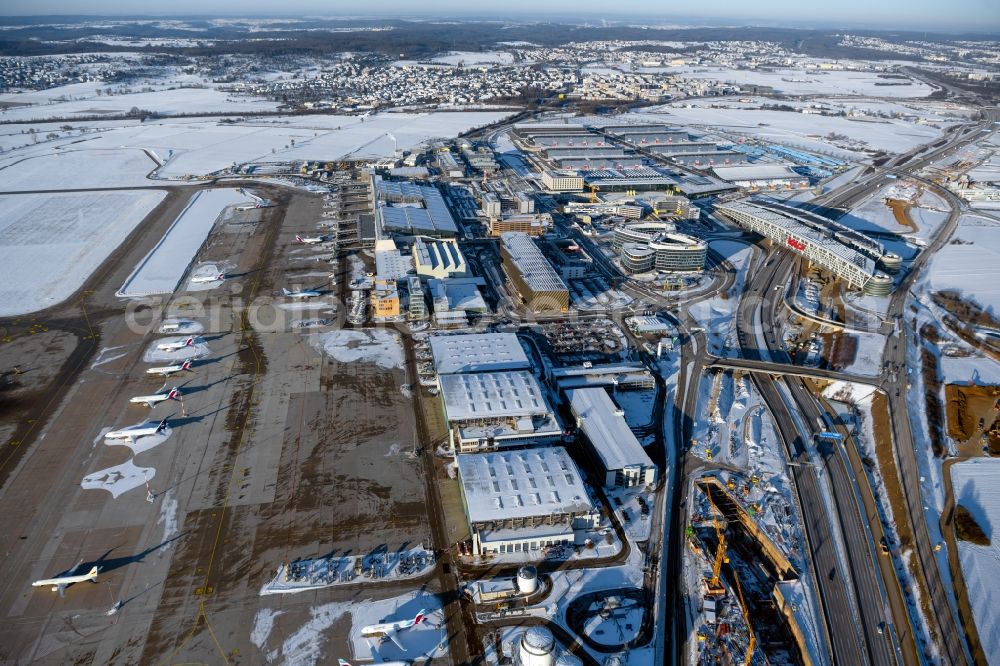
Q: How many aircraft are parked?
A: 11